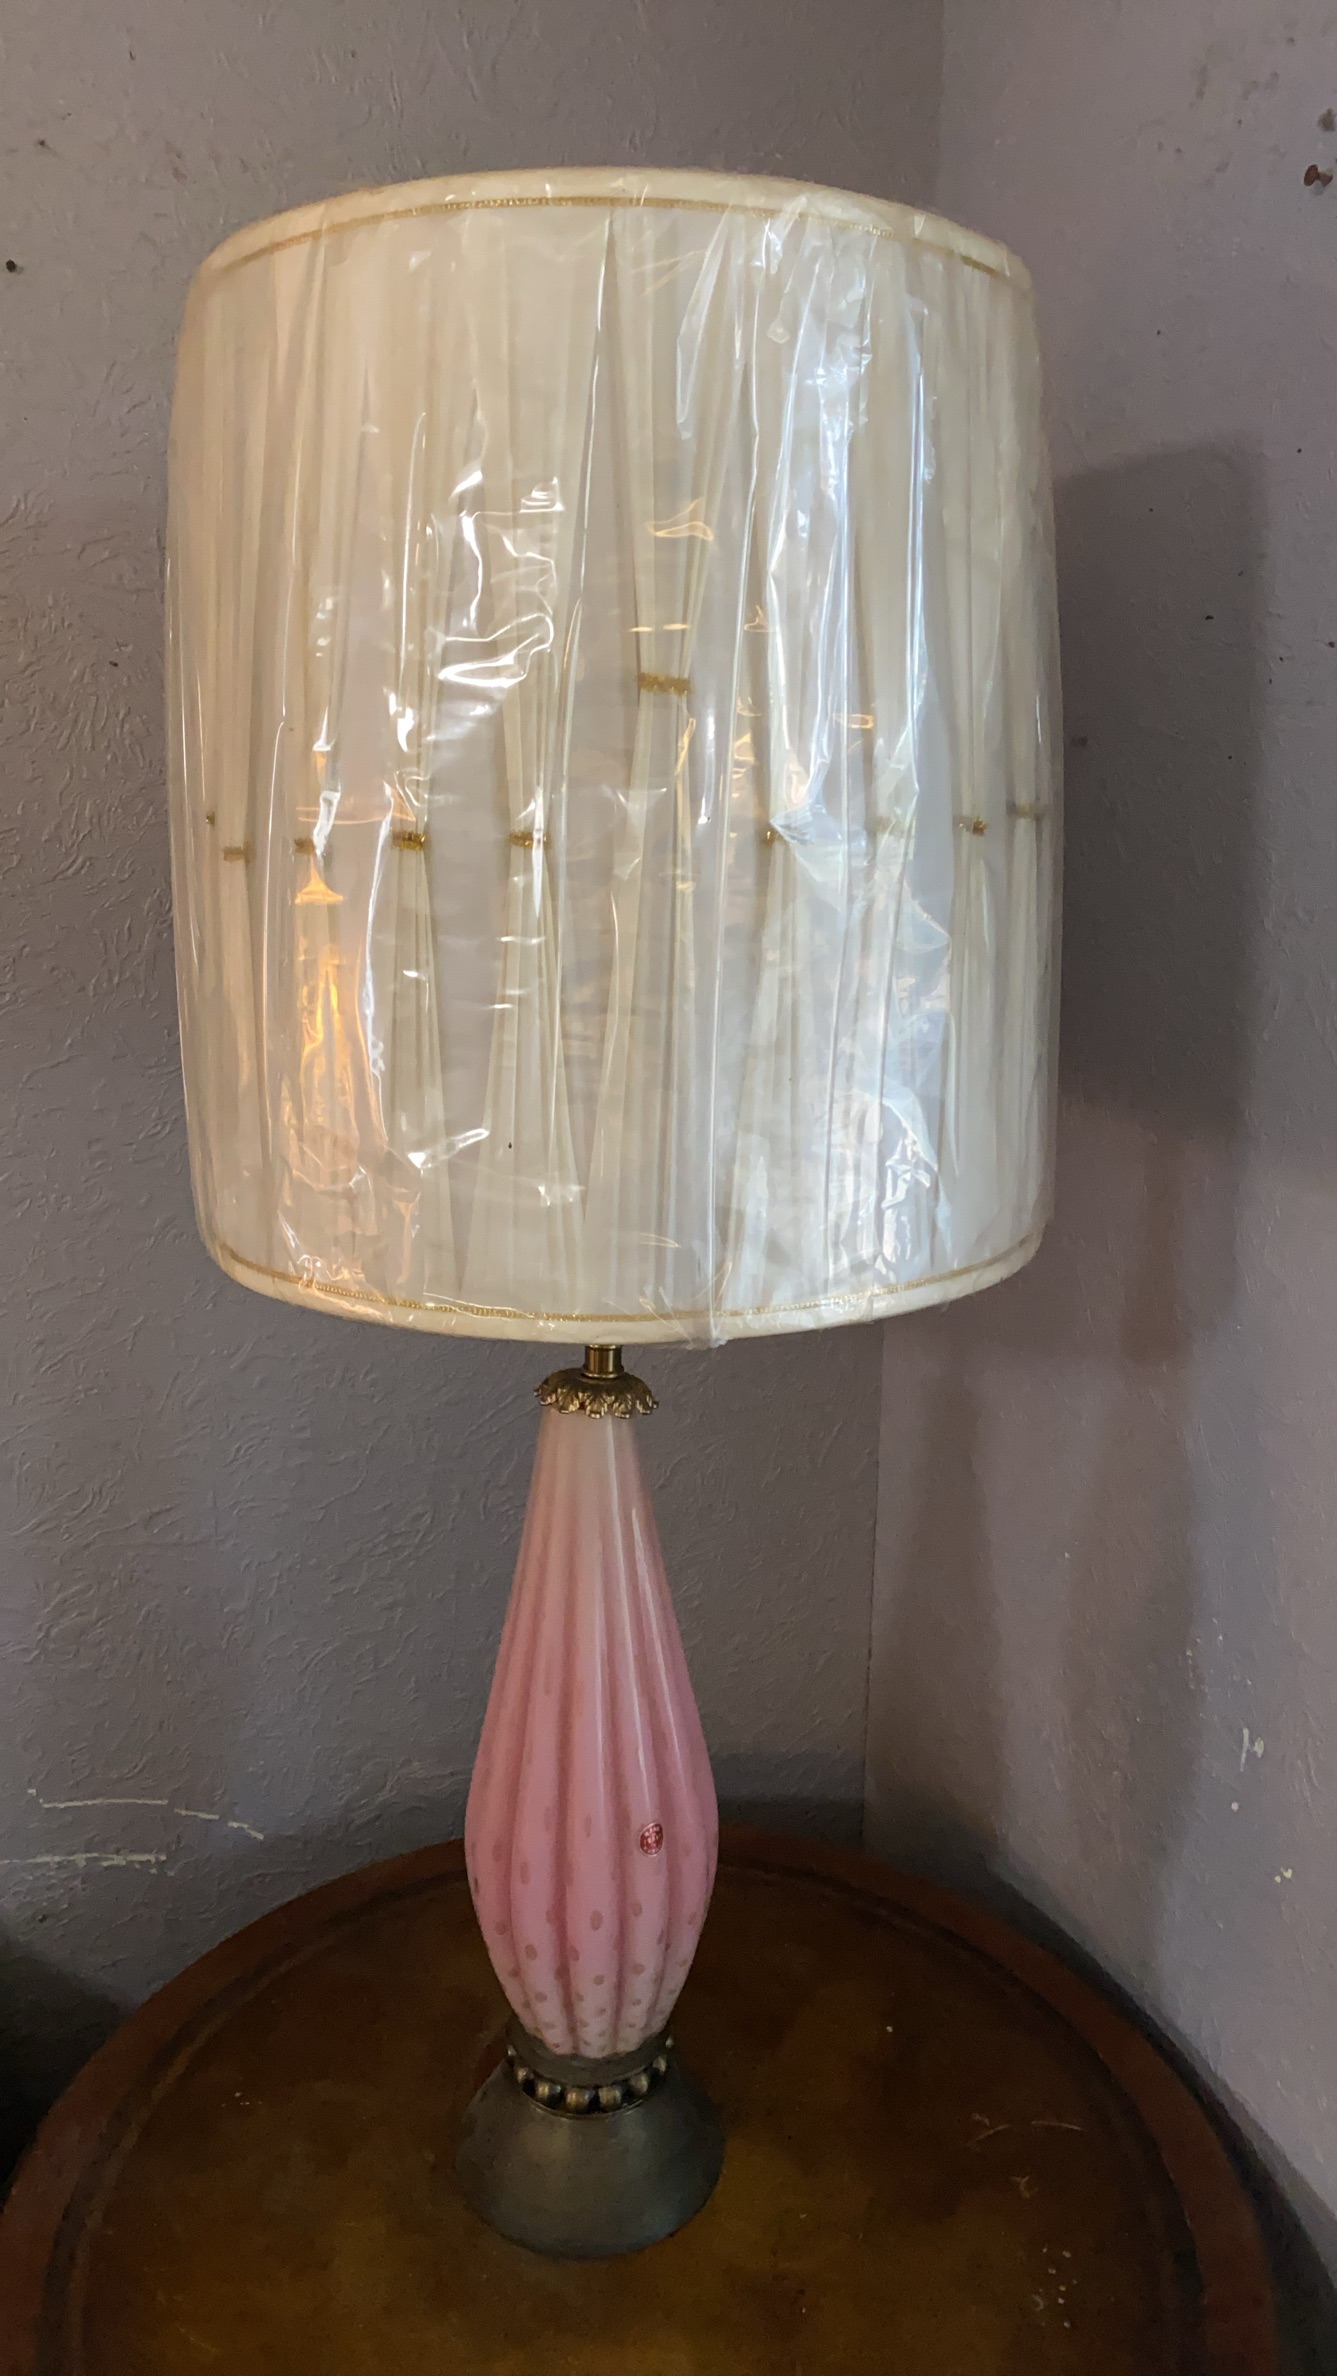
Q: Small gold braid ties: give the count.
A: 10